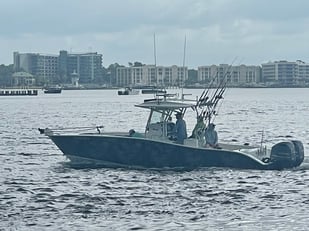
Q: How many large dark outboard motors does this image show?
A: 2